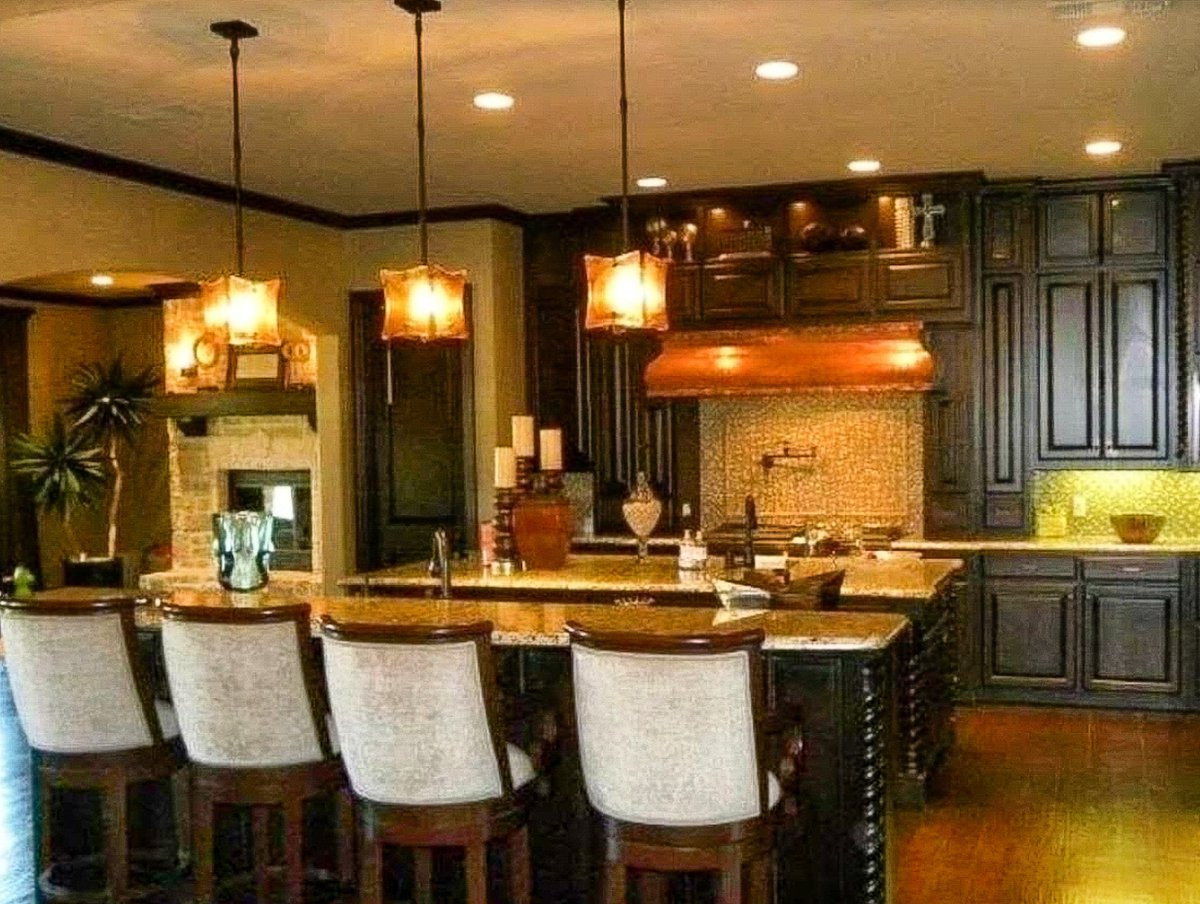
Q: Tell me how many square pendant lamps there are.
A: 3